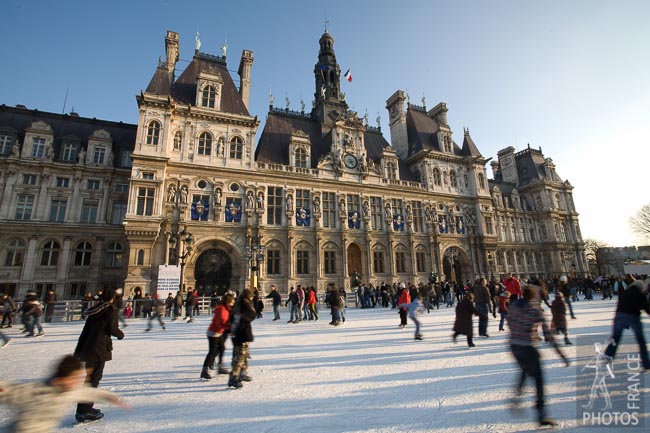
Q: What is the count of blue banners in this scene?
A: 7